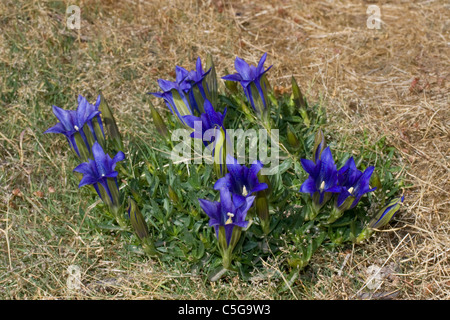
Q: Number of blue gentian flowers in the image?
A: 11